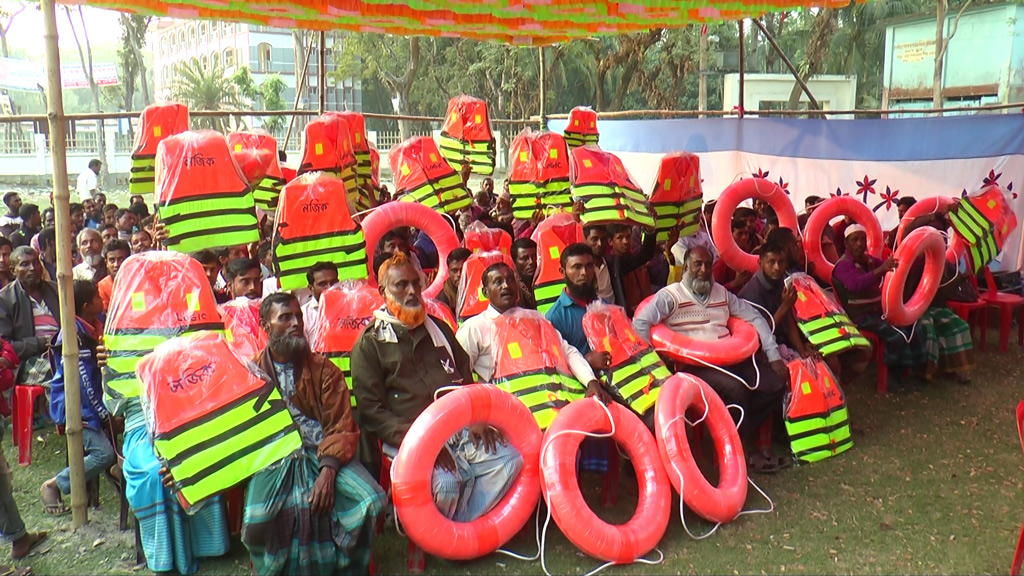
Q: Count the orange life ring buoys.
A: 9